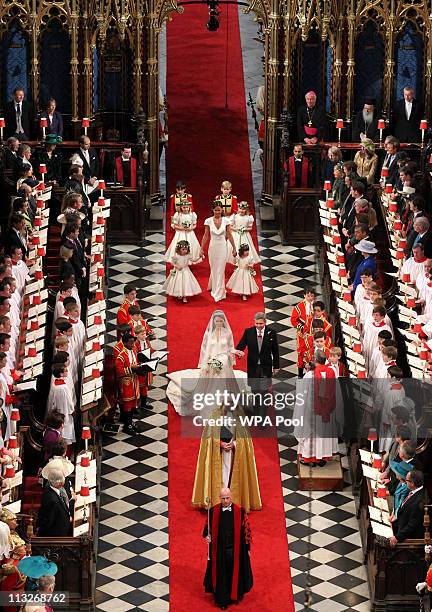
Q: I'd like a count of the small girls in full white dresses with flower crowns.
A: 4